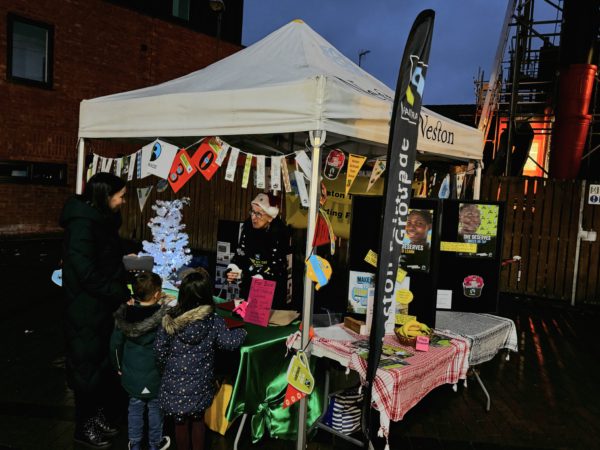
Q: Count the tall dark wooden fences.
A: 1